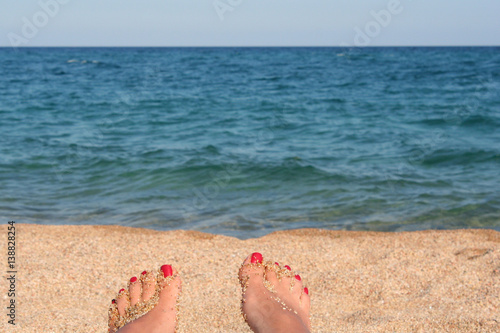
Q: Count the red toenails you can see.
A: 10